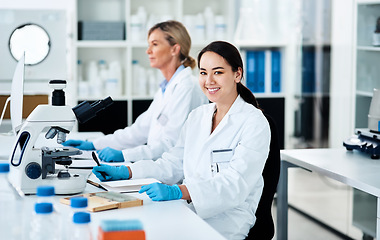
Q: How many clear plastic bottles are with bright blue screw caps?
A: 5